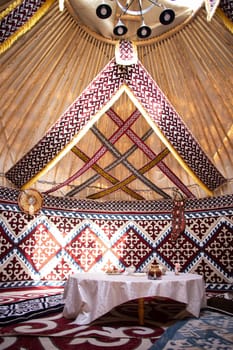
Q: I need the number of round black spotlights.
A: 4